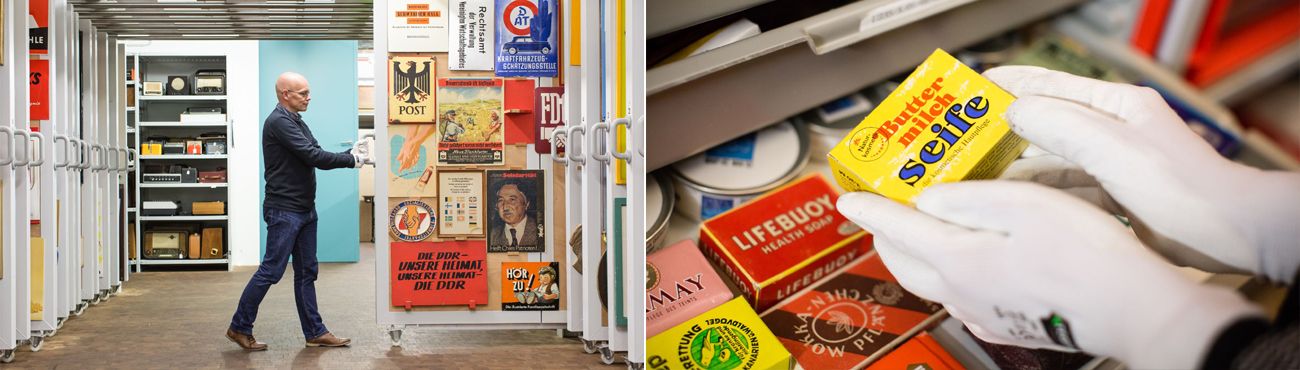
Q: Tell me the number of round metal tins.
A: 3